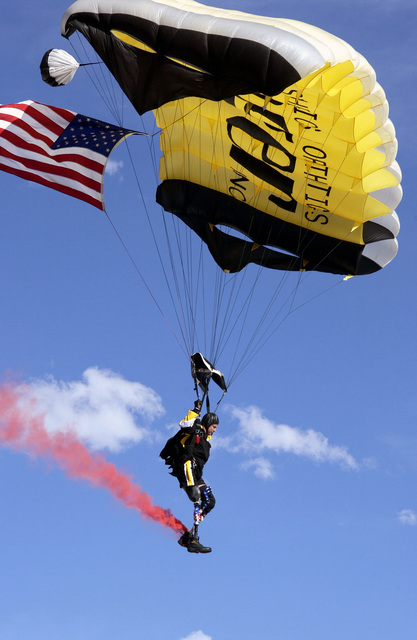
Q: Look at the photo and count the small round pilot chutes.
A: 1